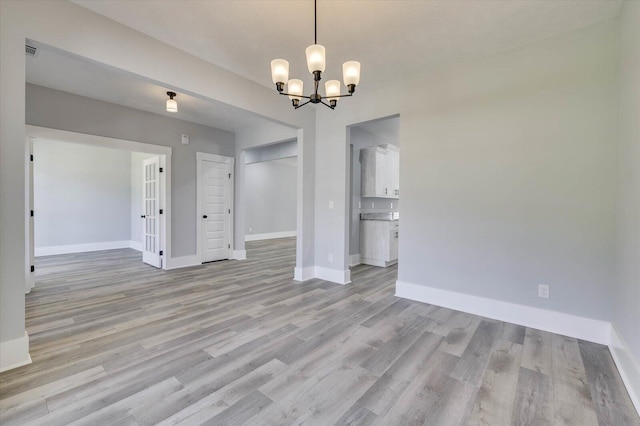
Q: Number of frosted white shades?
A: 6